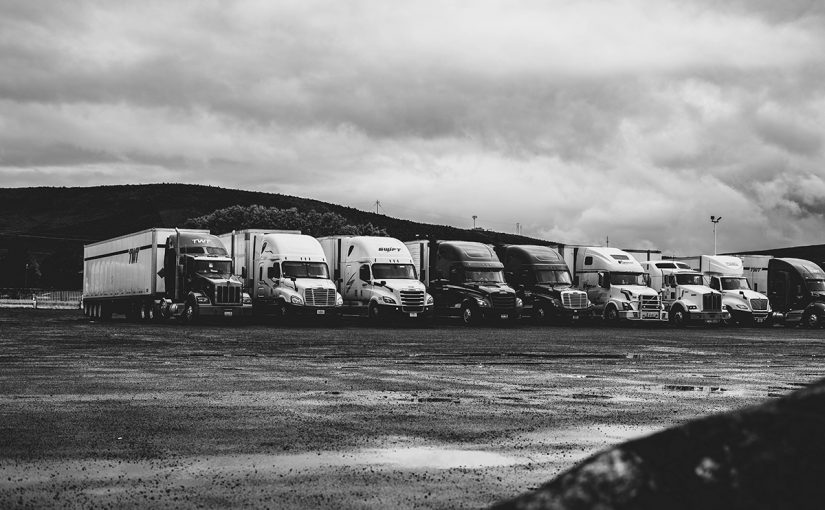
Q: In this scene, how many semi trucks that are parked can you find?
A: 9